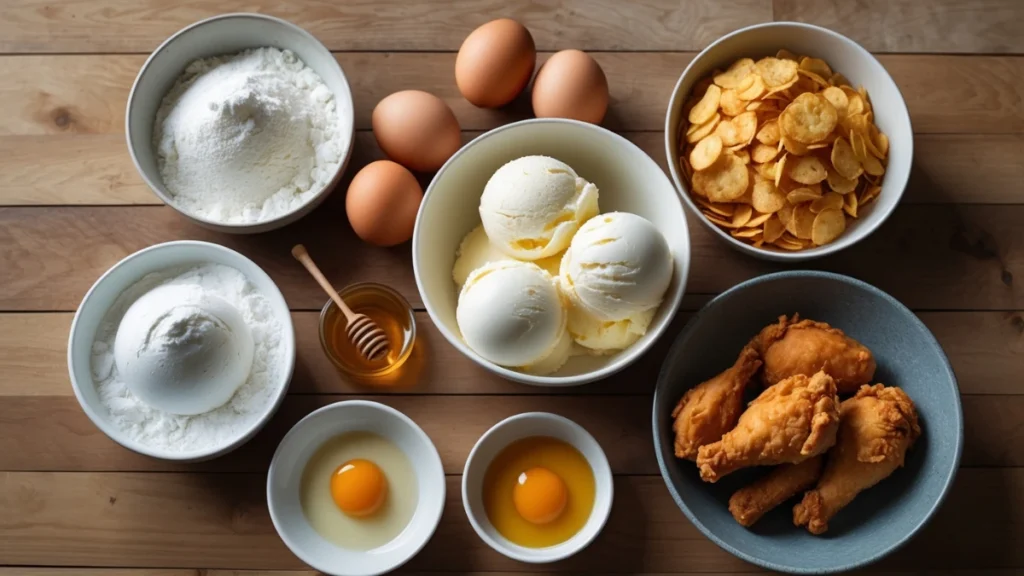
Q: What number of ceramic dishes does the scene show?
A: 7